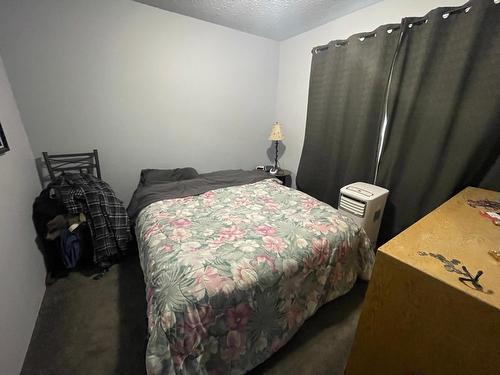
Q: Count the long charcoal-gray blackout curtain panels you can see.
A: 2